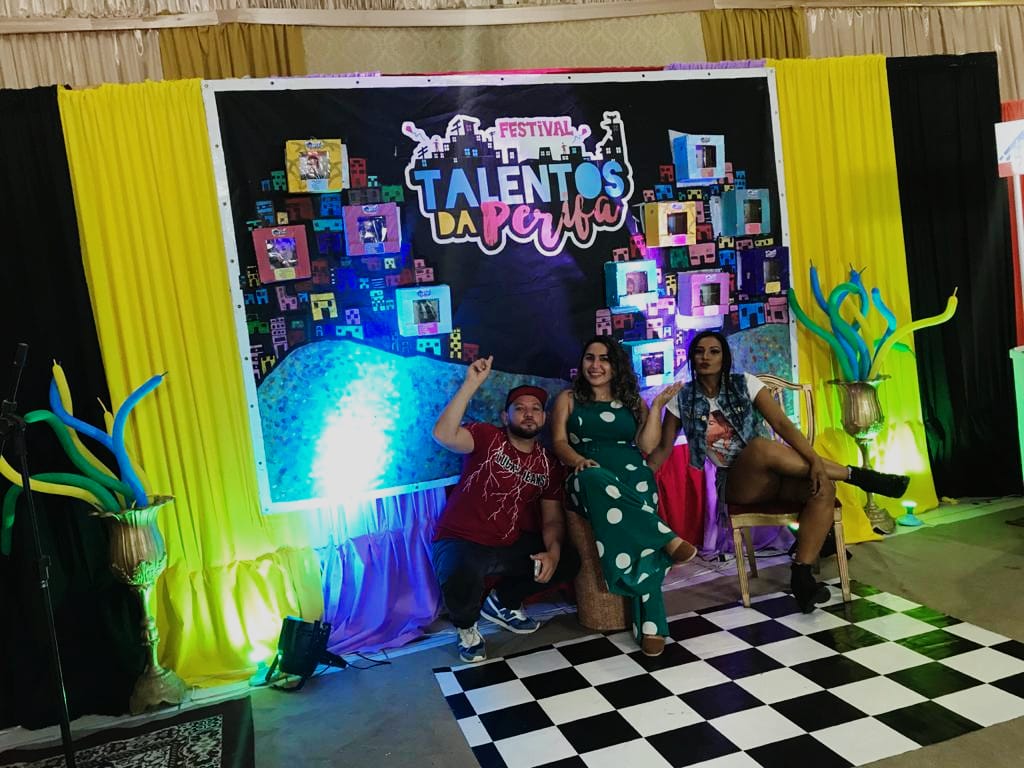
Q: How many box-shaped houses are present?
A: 11